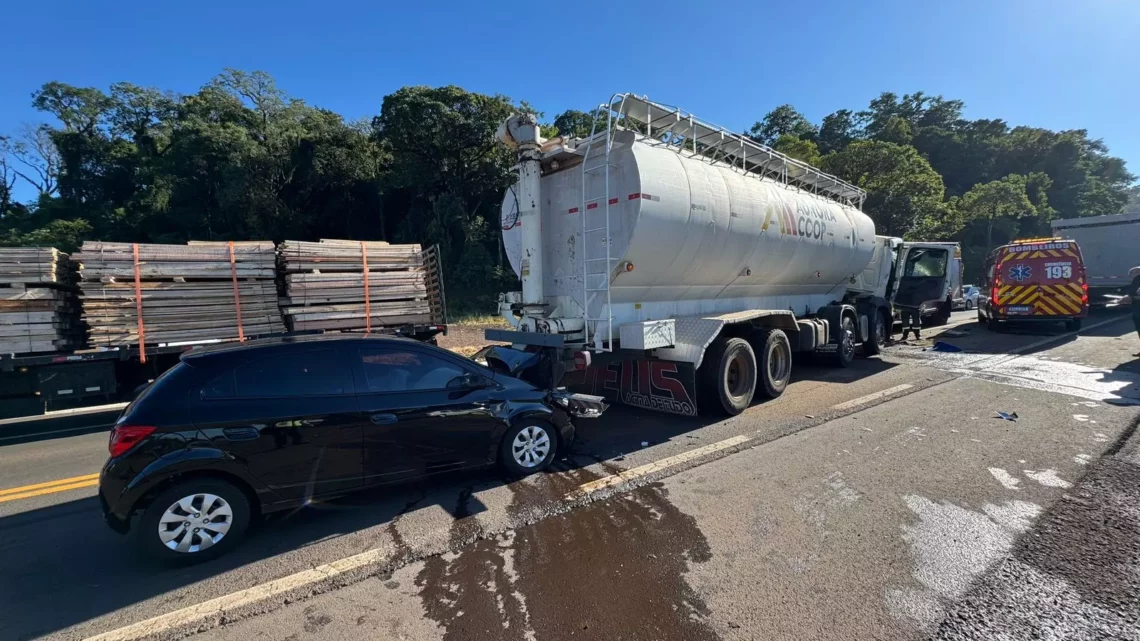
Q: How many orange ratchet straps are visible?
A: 3